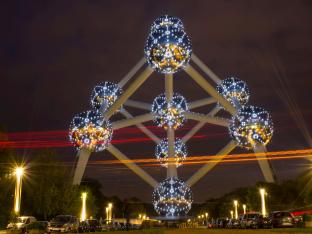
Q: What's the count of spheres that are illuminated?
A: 9